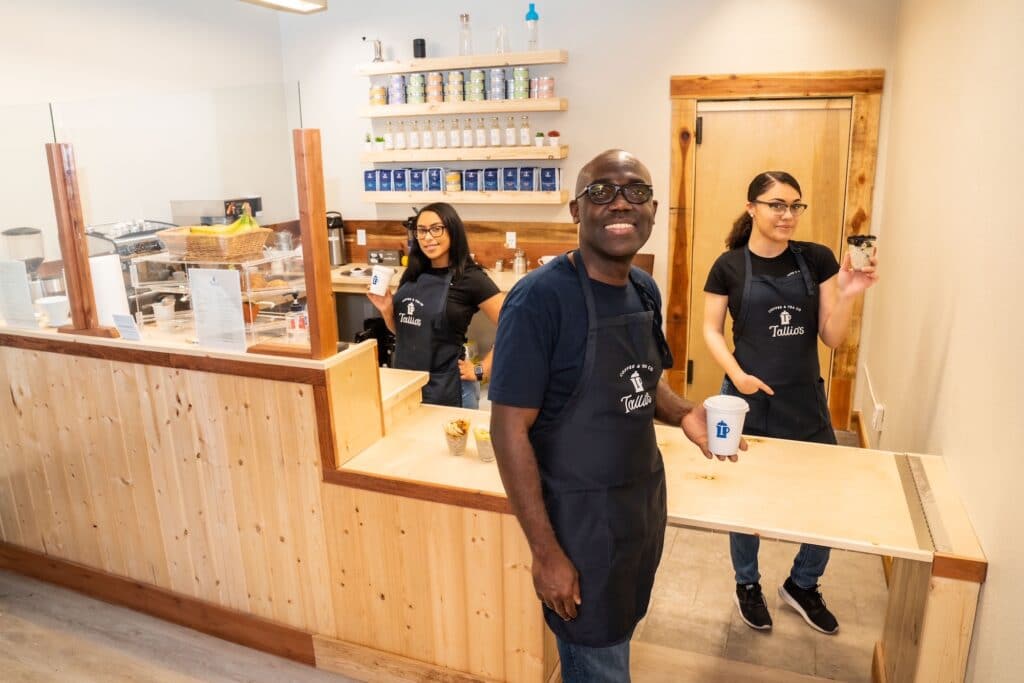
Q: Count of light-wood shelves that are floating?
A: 4